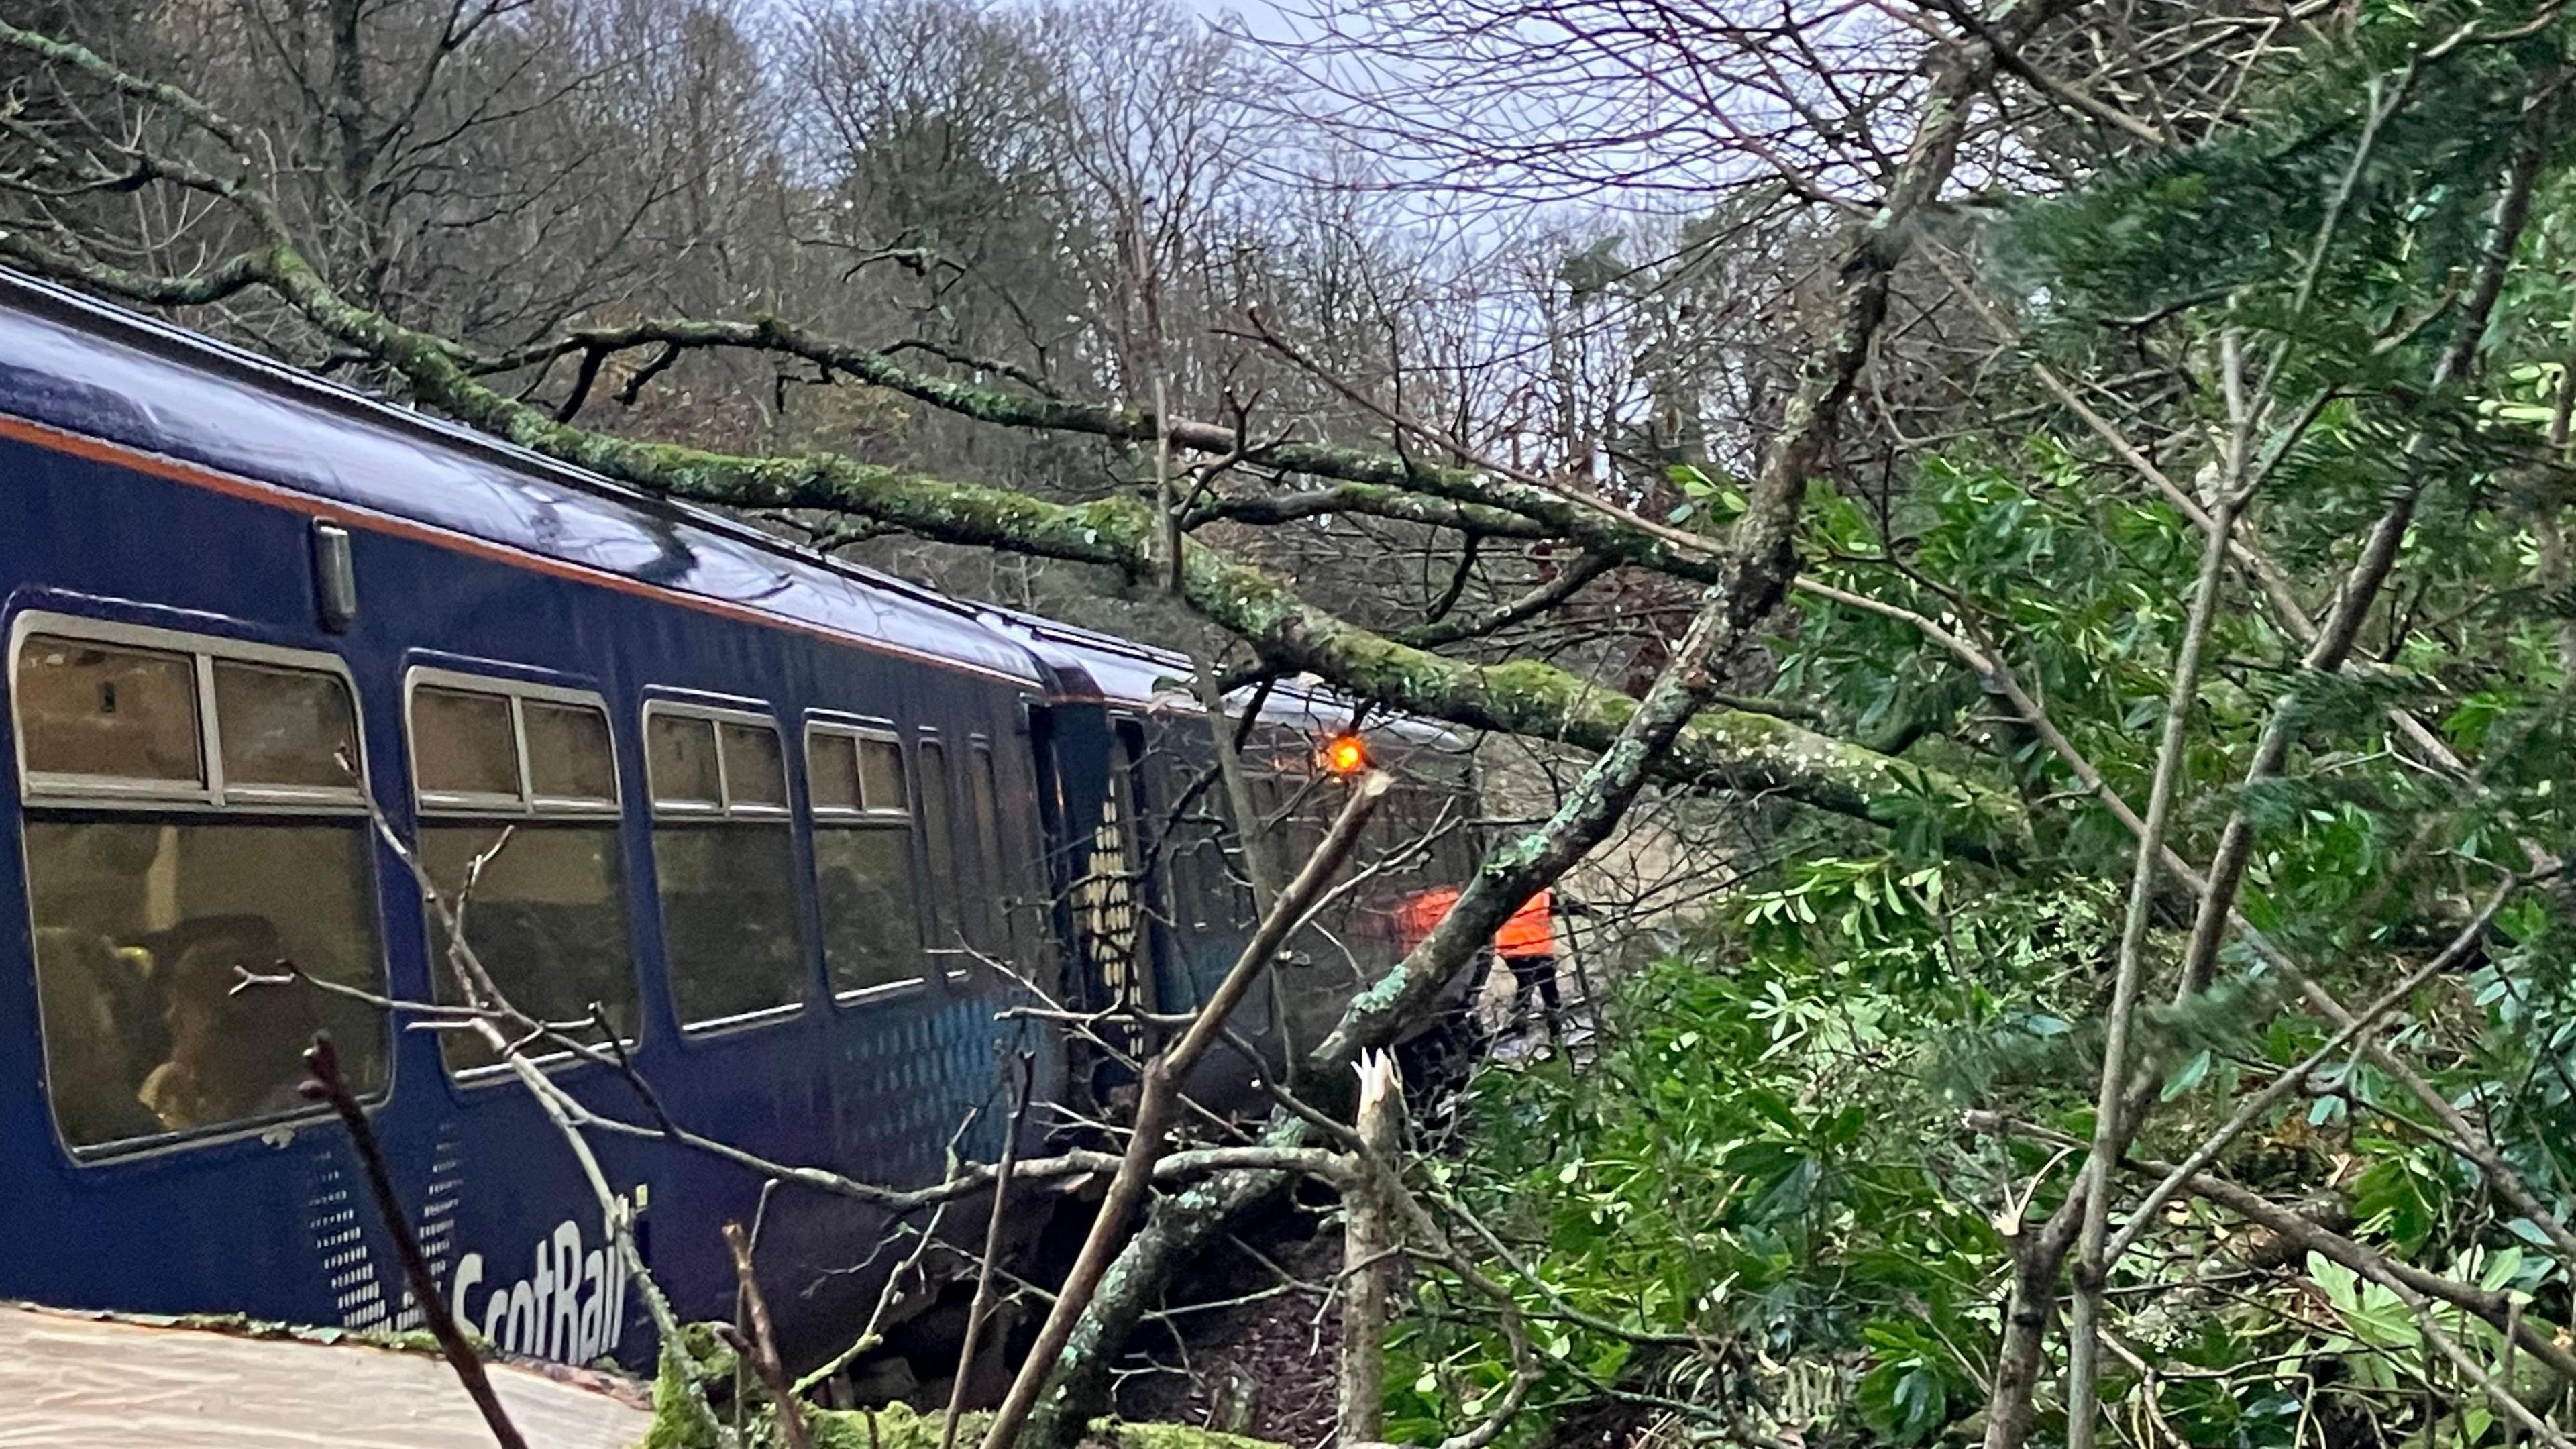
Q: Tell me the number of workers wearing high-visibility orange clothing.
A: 1